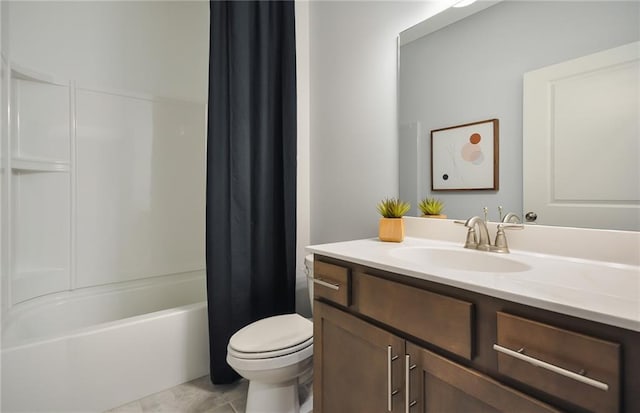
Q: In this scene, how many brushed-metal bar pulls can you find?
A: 4